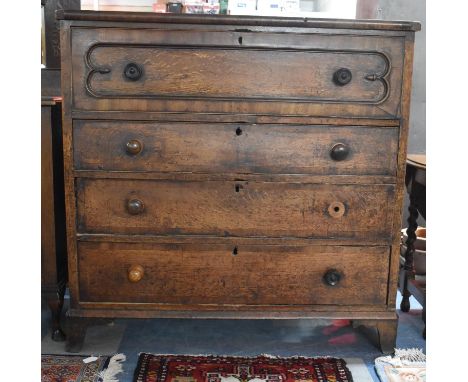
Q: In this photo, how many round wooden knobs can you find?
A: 7